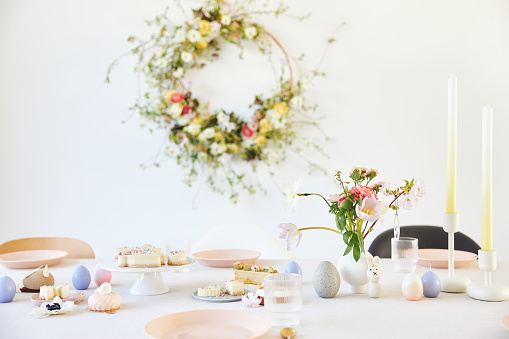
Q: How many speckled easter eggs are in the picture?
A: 1